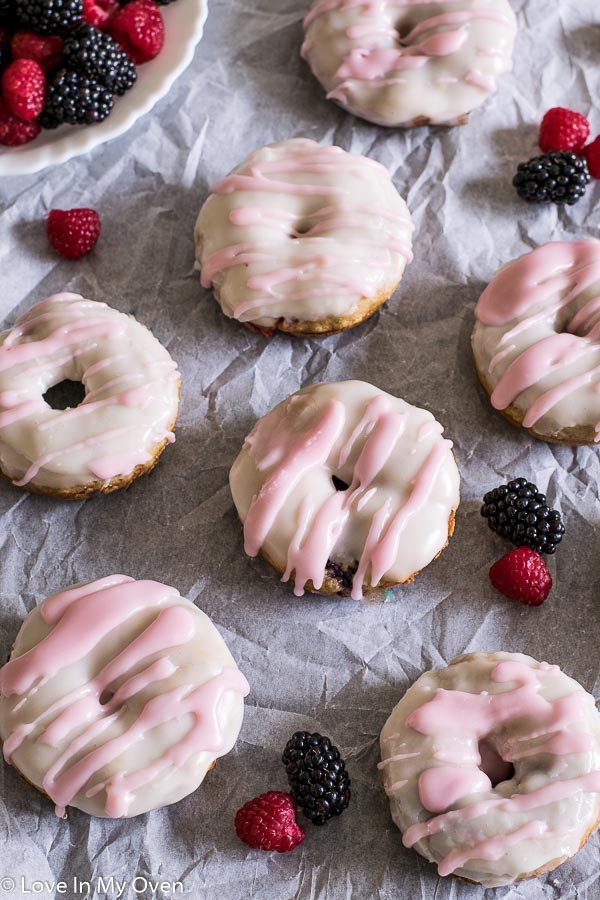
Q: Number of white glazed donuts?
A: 7